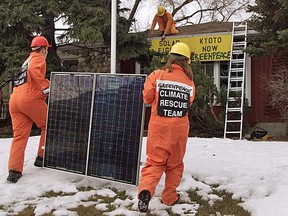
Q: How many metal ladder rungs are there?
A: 12